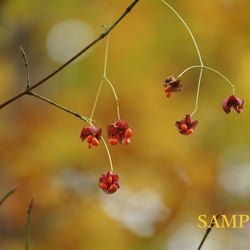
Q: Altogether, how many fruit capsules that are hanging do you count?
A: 6